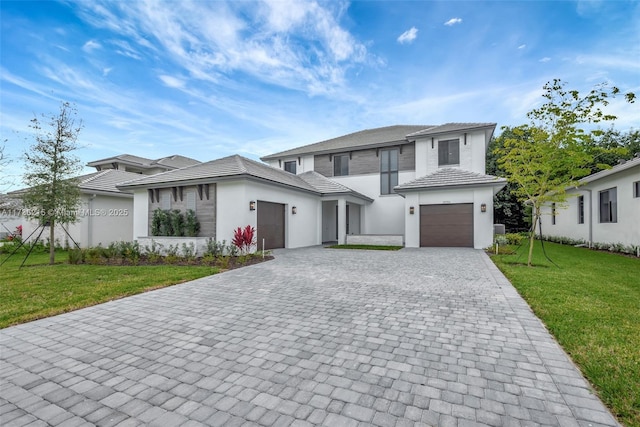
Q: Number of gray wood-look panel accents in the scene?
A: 2